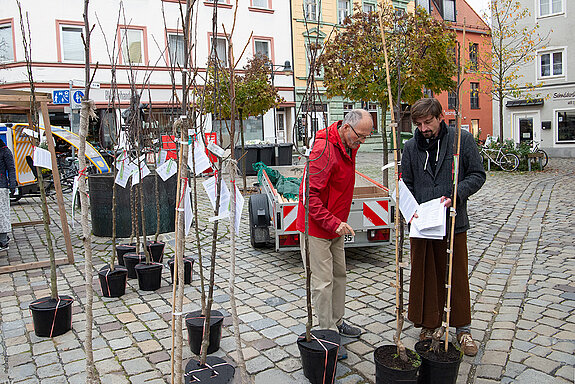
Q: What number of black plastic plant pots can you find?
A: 12